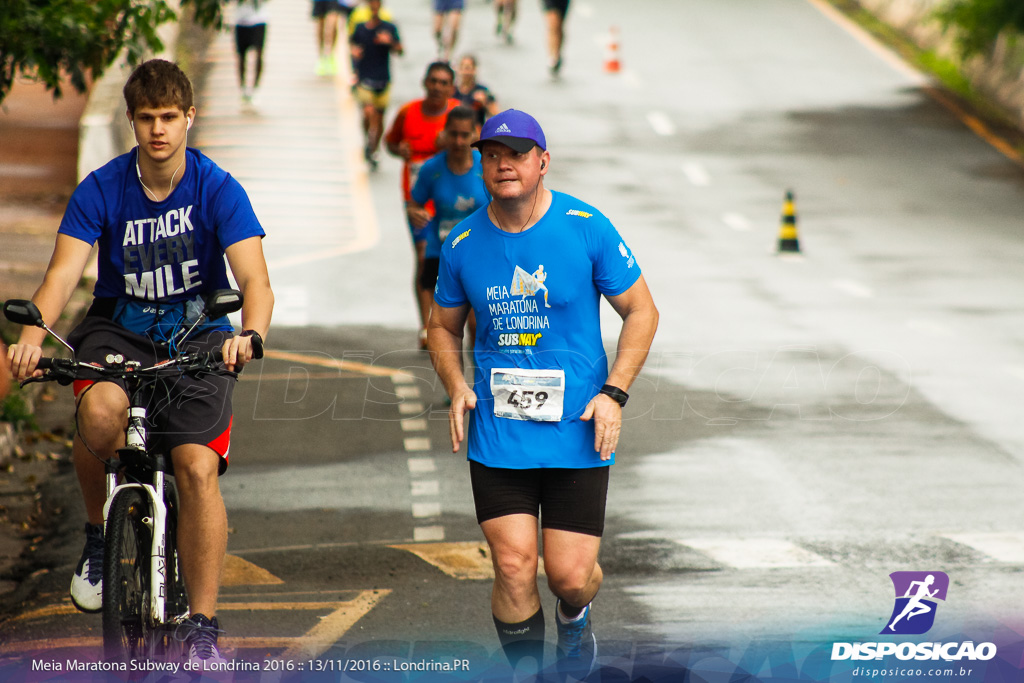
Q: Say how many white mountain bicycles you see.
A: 1